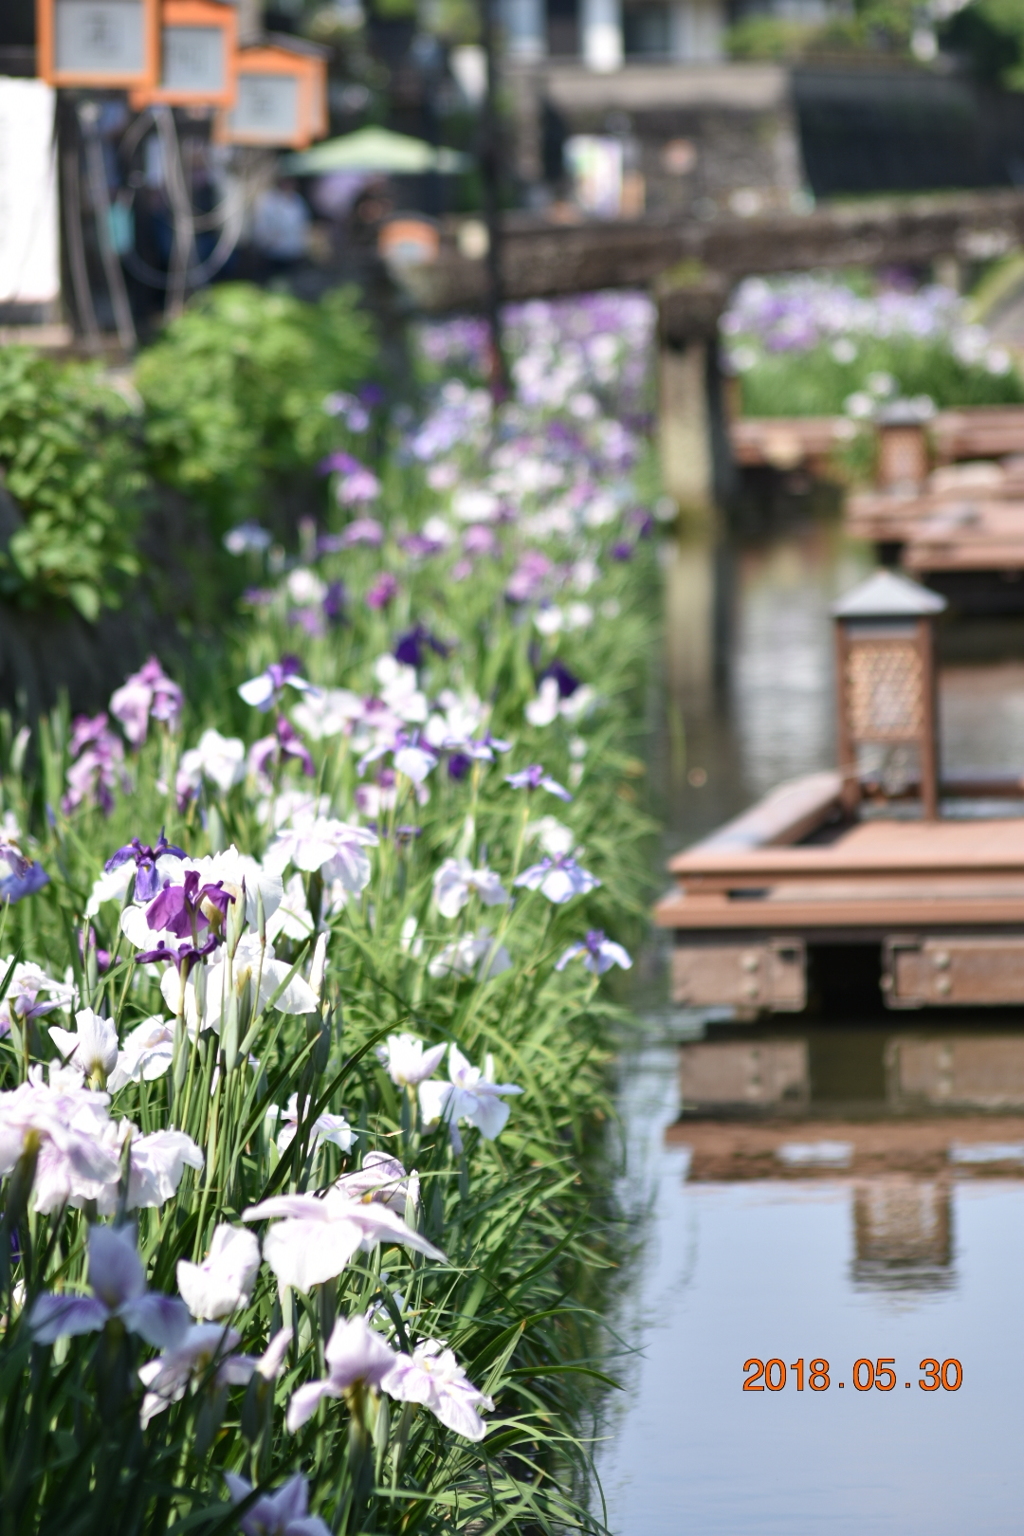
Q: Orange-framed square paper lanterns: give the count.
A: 3